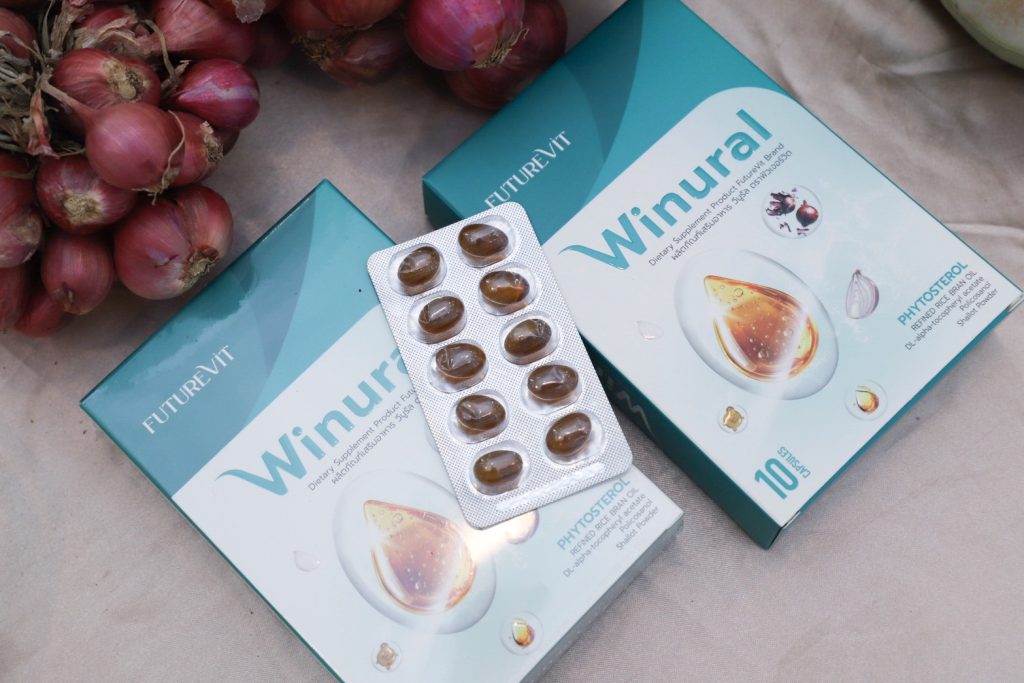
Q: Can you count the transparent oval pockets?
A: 10